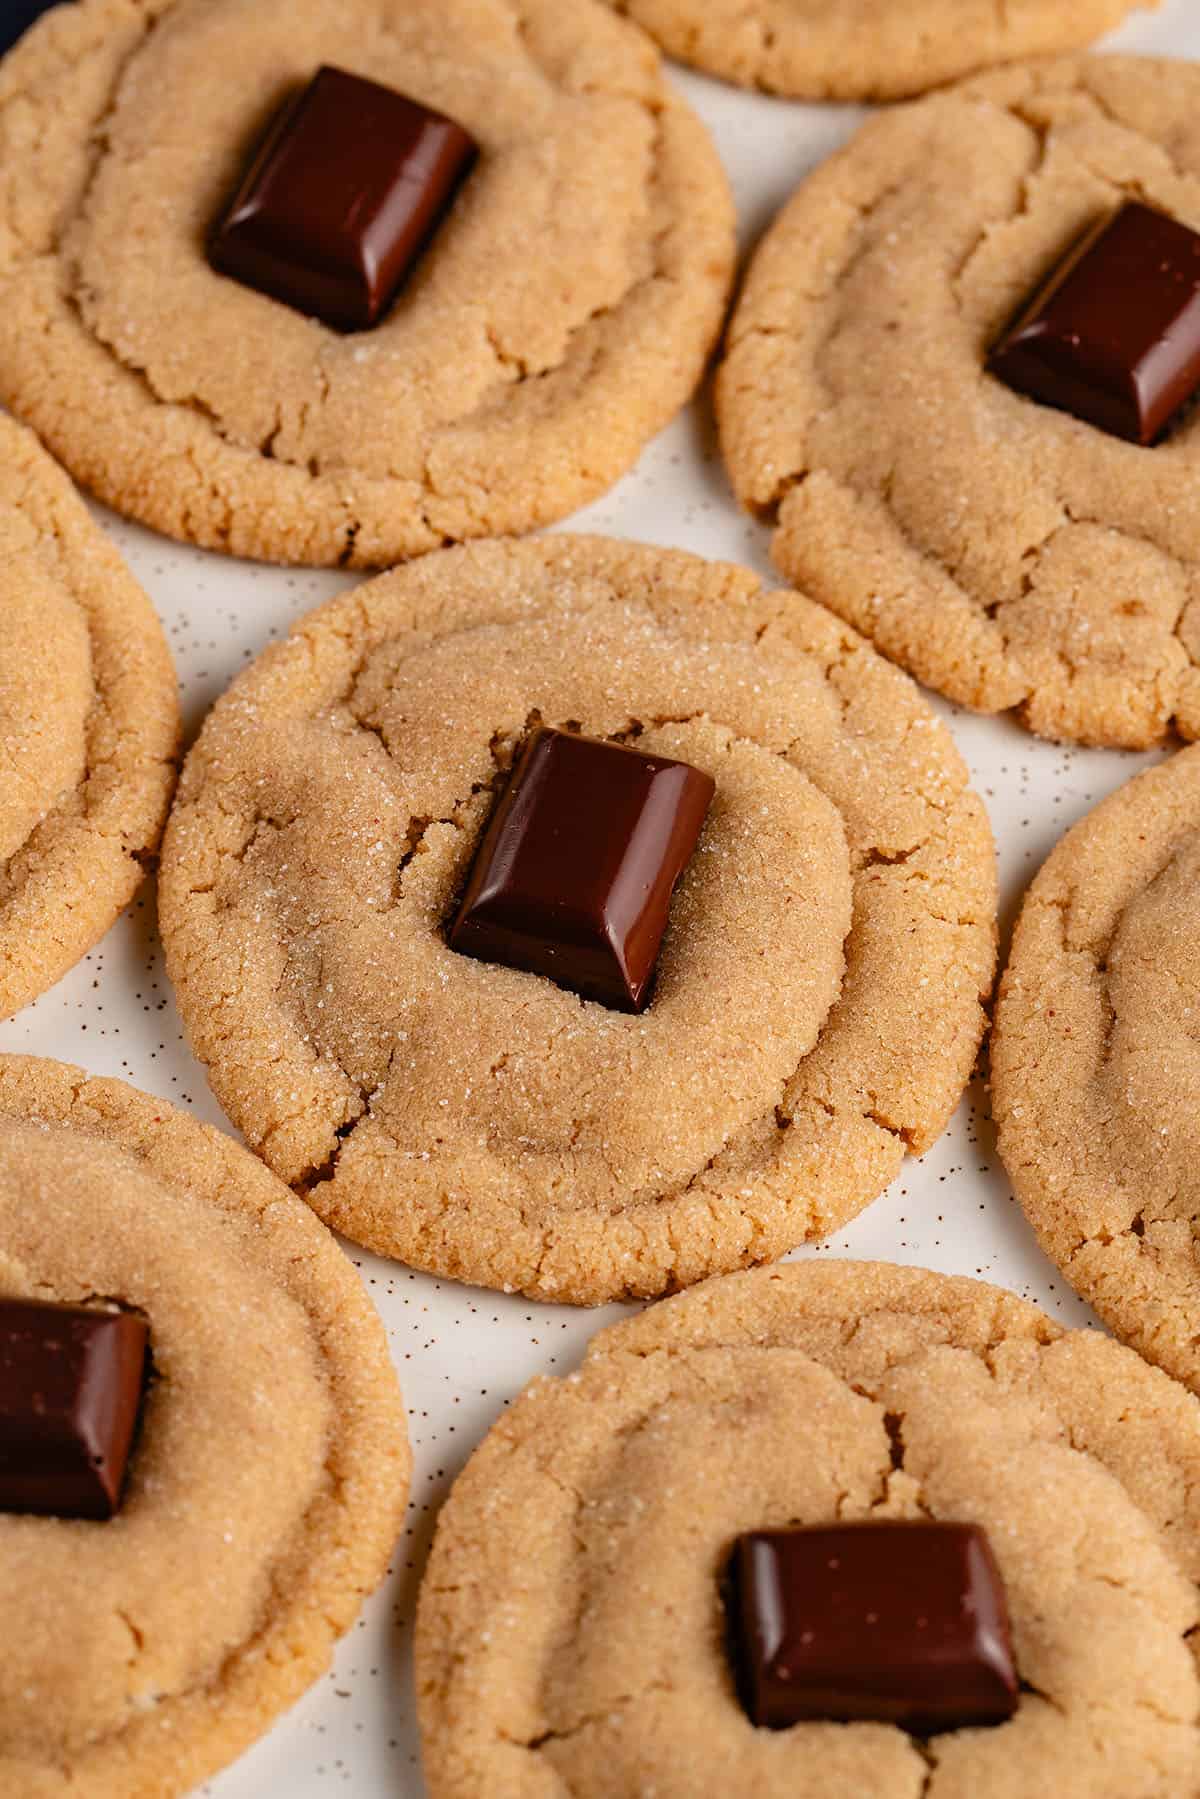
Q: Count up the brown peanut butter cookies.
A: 8